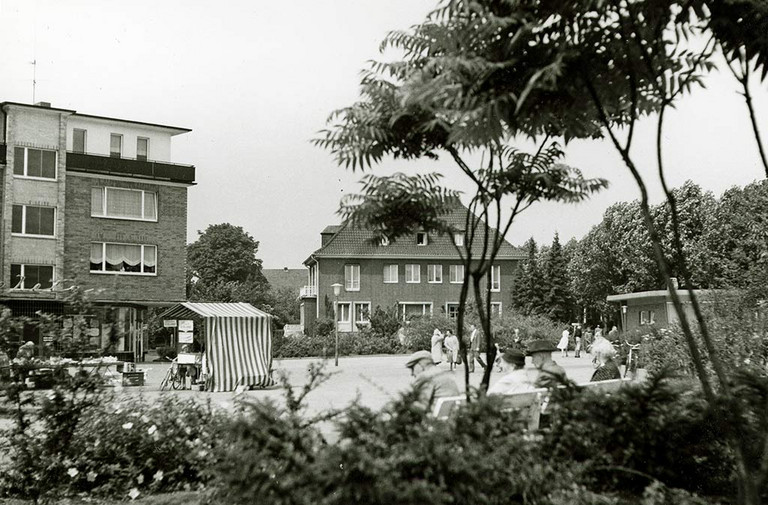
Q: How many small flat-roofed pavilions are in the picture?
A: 1